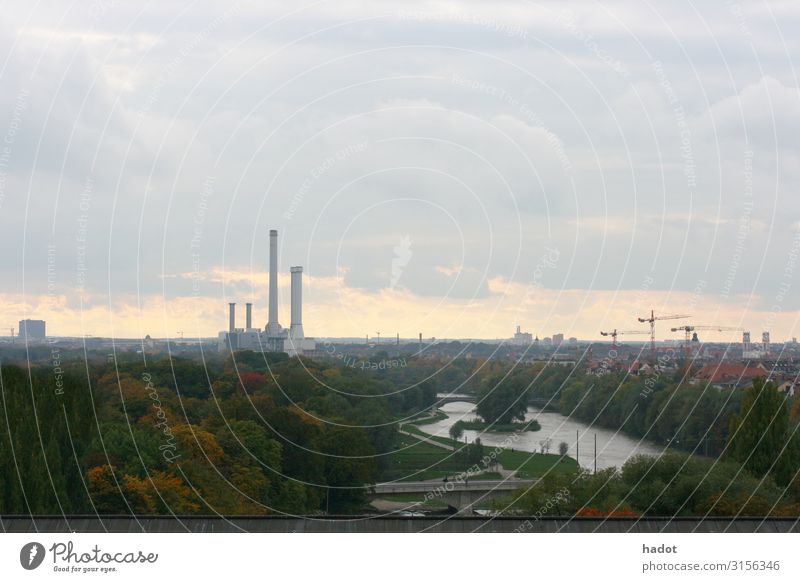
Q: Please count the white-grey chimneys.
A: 4